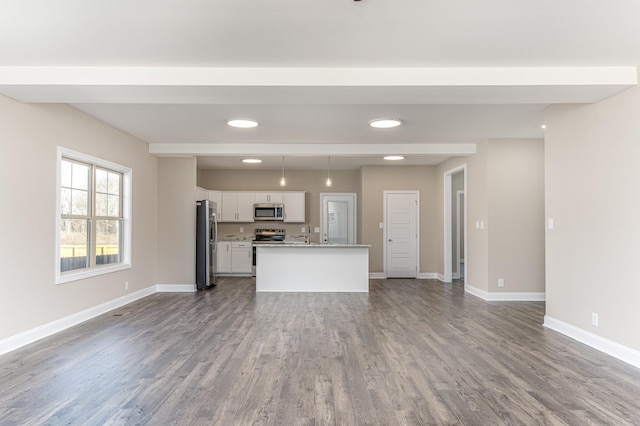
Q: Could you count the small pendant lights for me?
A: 2